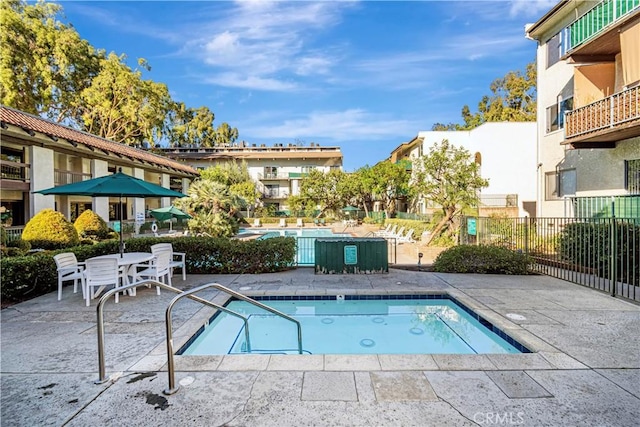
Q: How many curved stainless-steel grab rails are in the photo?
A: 2